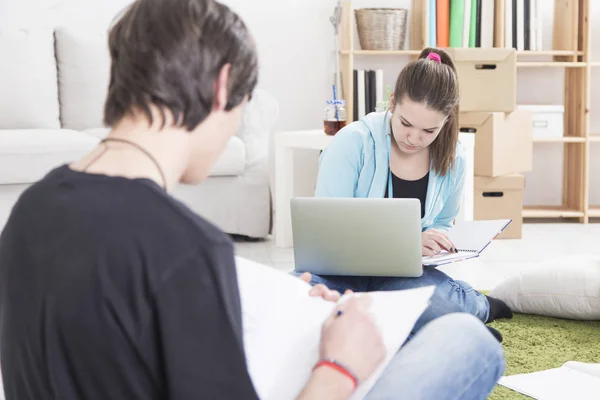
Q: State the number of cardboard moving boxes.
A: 3